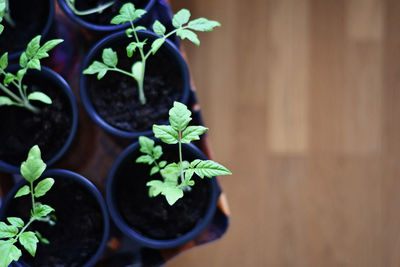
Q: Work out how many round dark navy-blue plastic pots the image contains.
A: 6